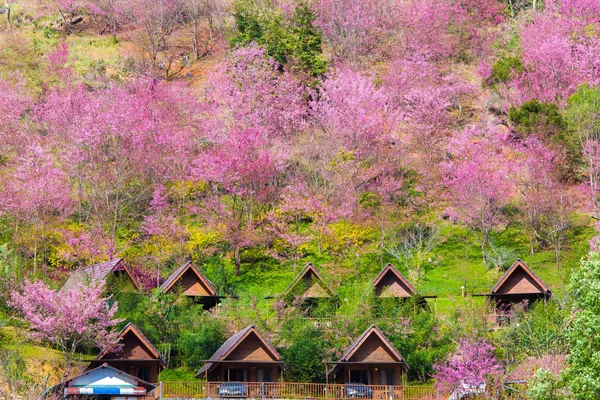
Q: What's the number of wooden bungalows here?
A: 8